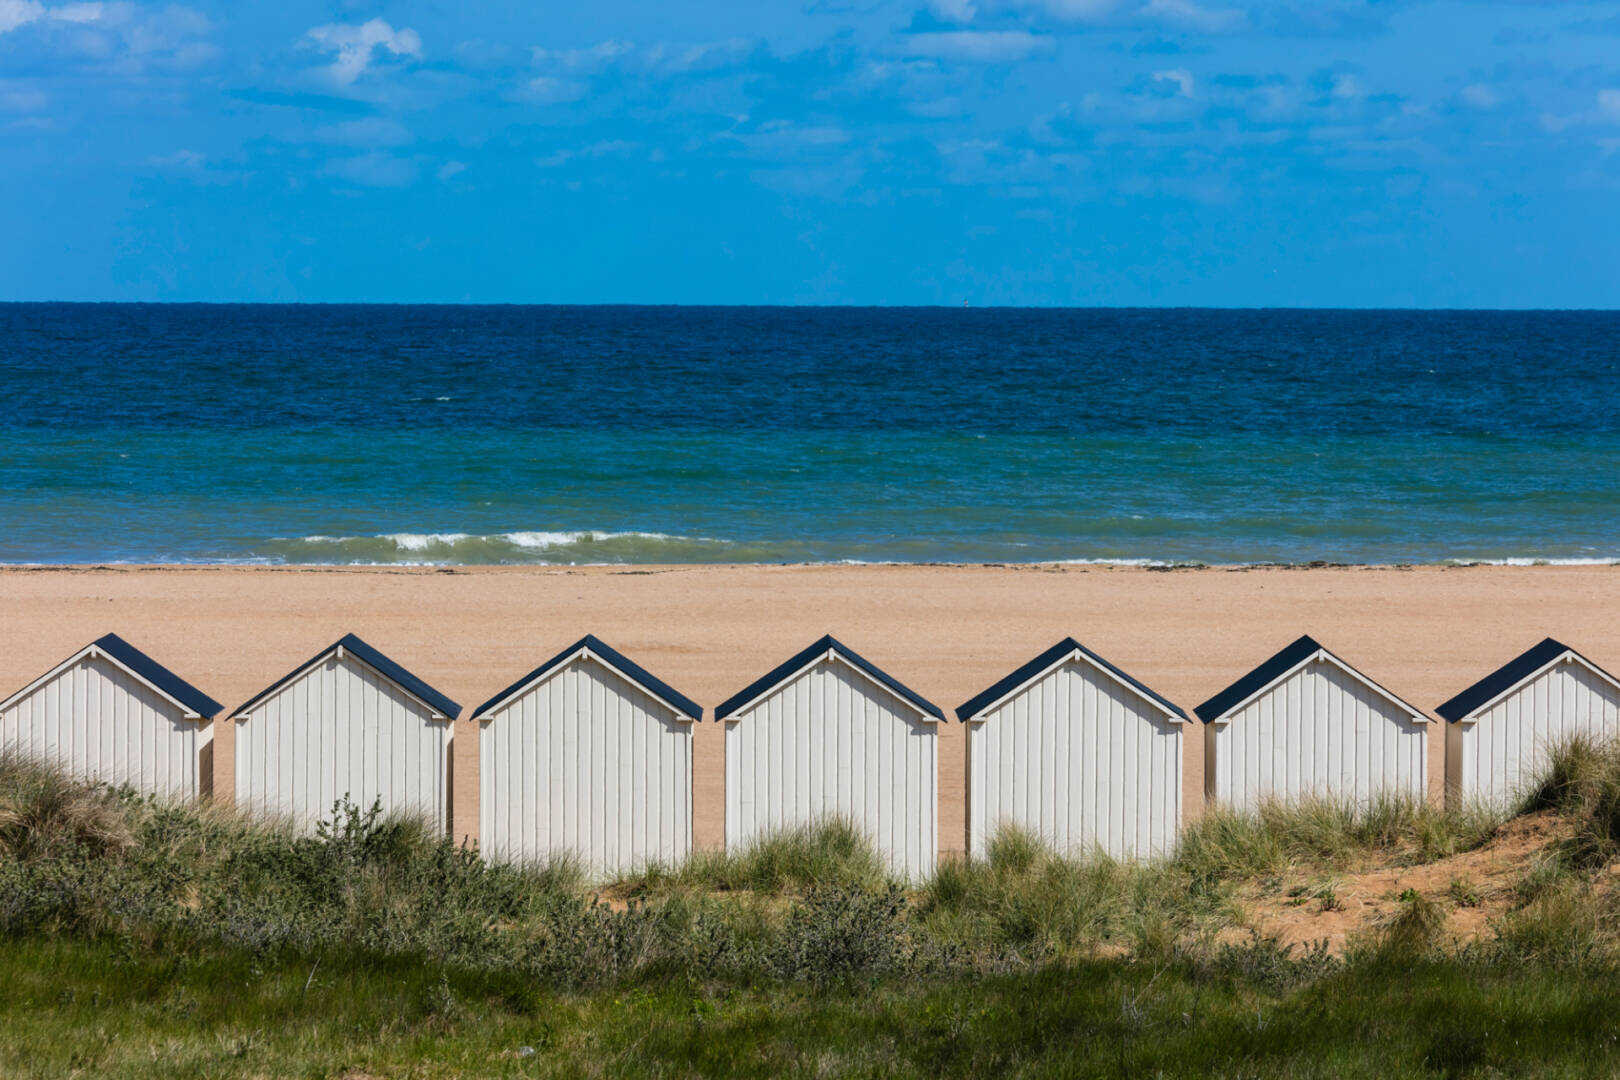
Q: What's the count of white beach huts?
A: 7